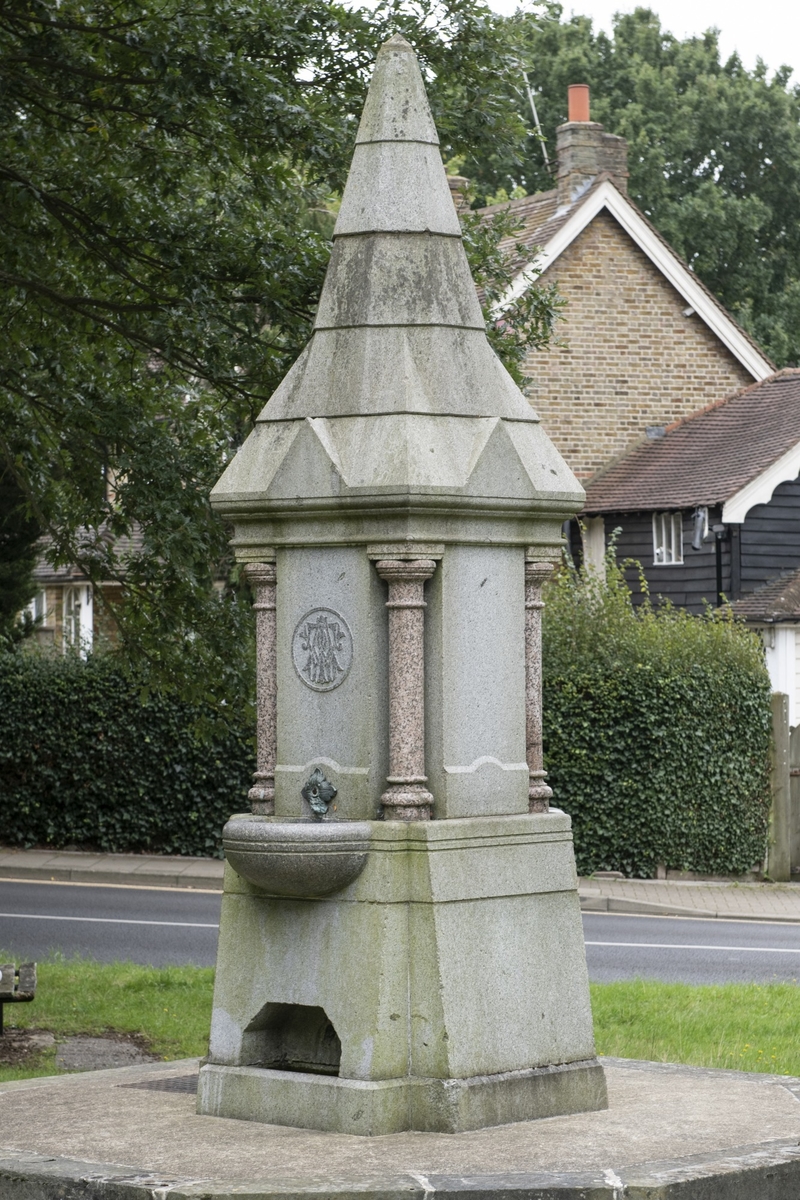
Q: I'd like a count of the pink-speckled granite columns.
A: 3